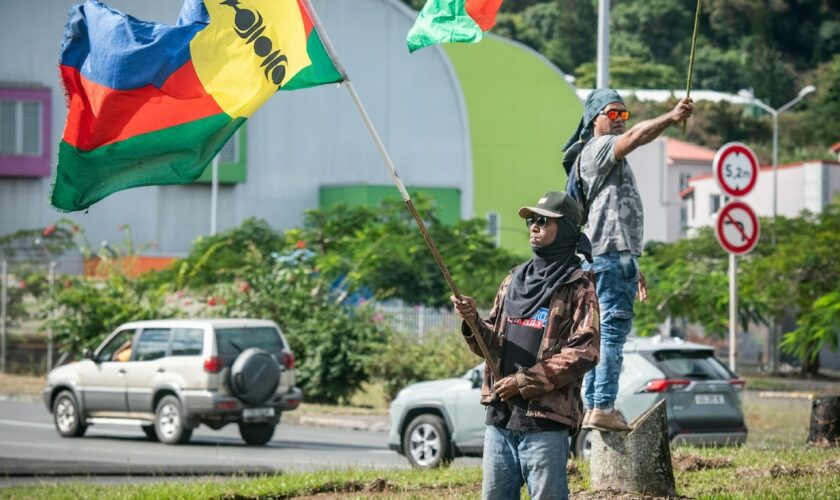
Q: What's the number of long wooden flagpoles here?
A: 2